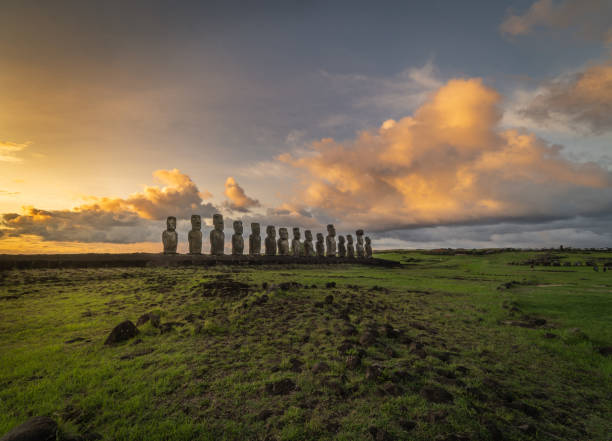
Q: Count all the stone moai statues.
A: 15